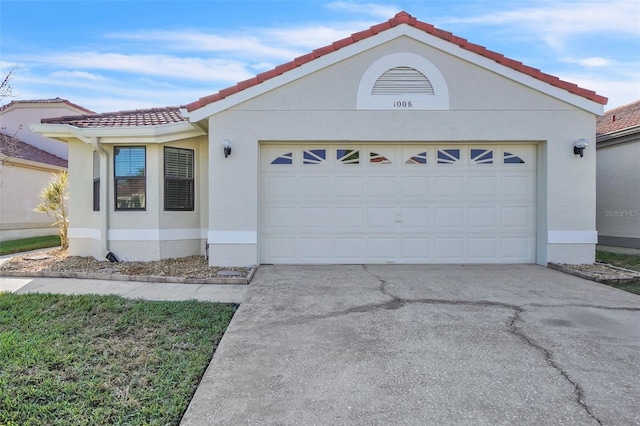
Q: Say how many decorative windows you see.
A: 8